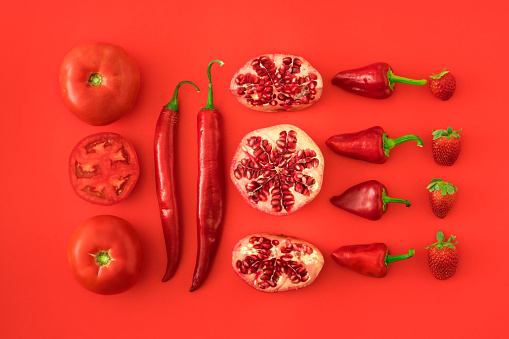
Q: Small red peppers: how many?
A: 4